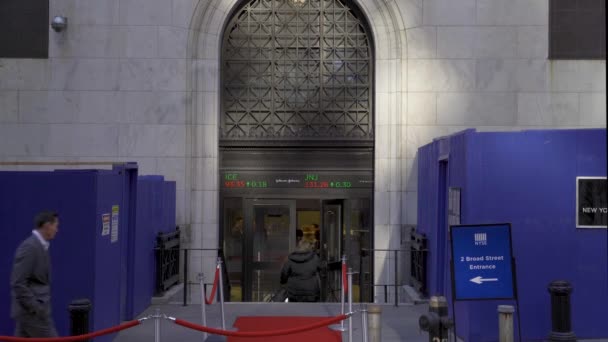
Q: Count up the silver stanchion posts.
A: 6